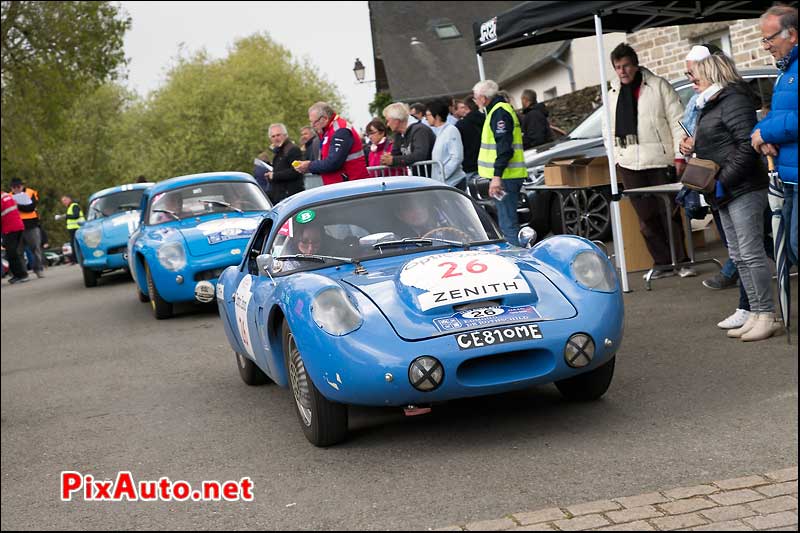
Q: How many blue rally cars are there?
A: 3